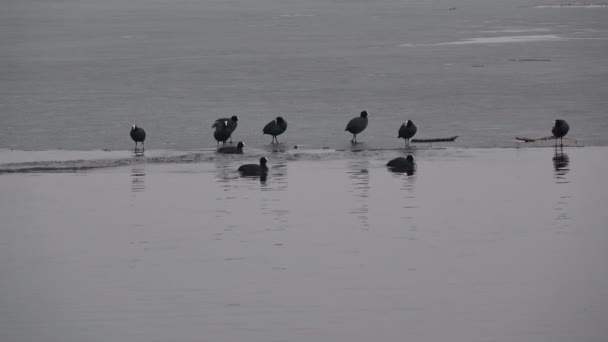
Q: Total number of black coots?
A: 10